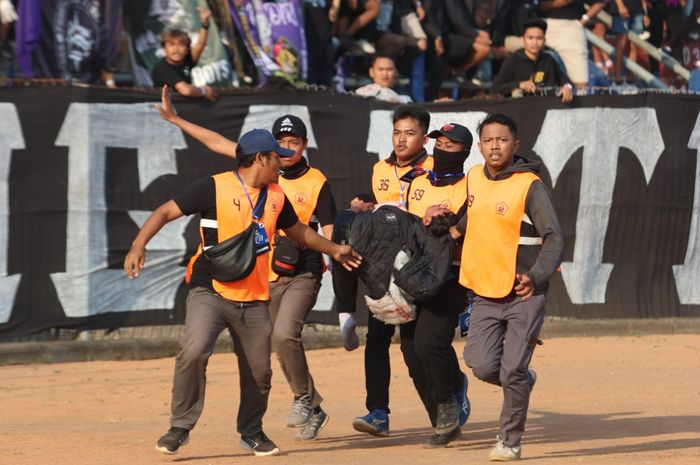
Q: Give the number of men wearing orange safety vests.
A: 5